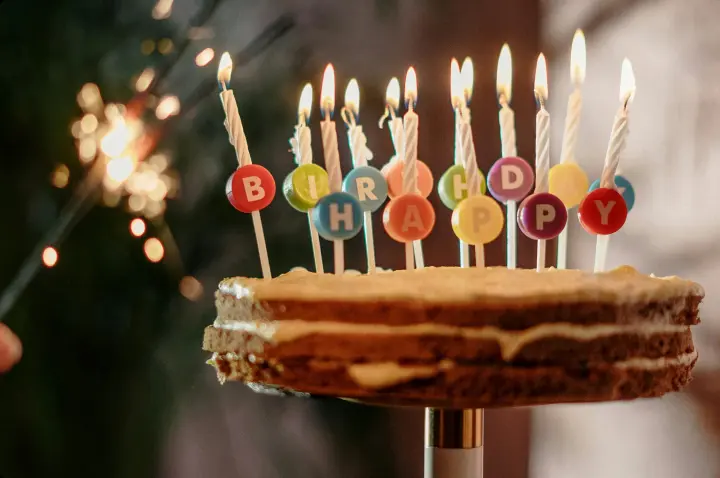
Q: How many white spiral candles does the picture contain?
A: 12